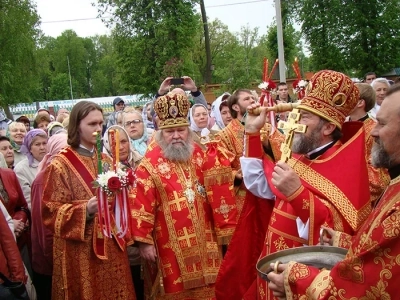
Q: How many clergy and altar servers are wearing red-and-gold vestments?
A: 6